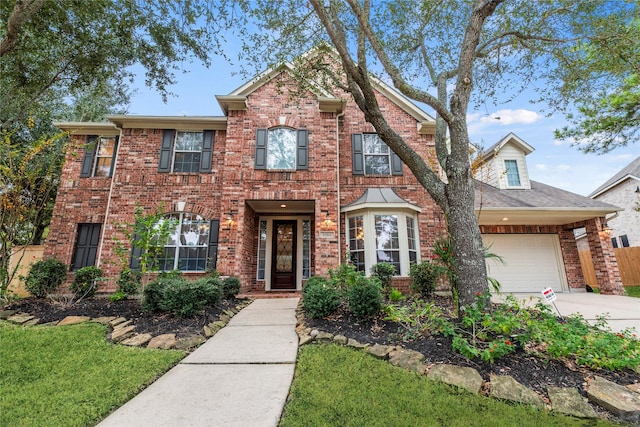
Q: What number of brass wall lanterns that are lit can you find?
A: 3